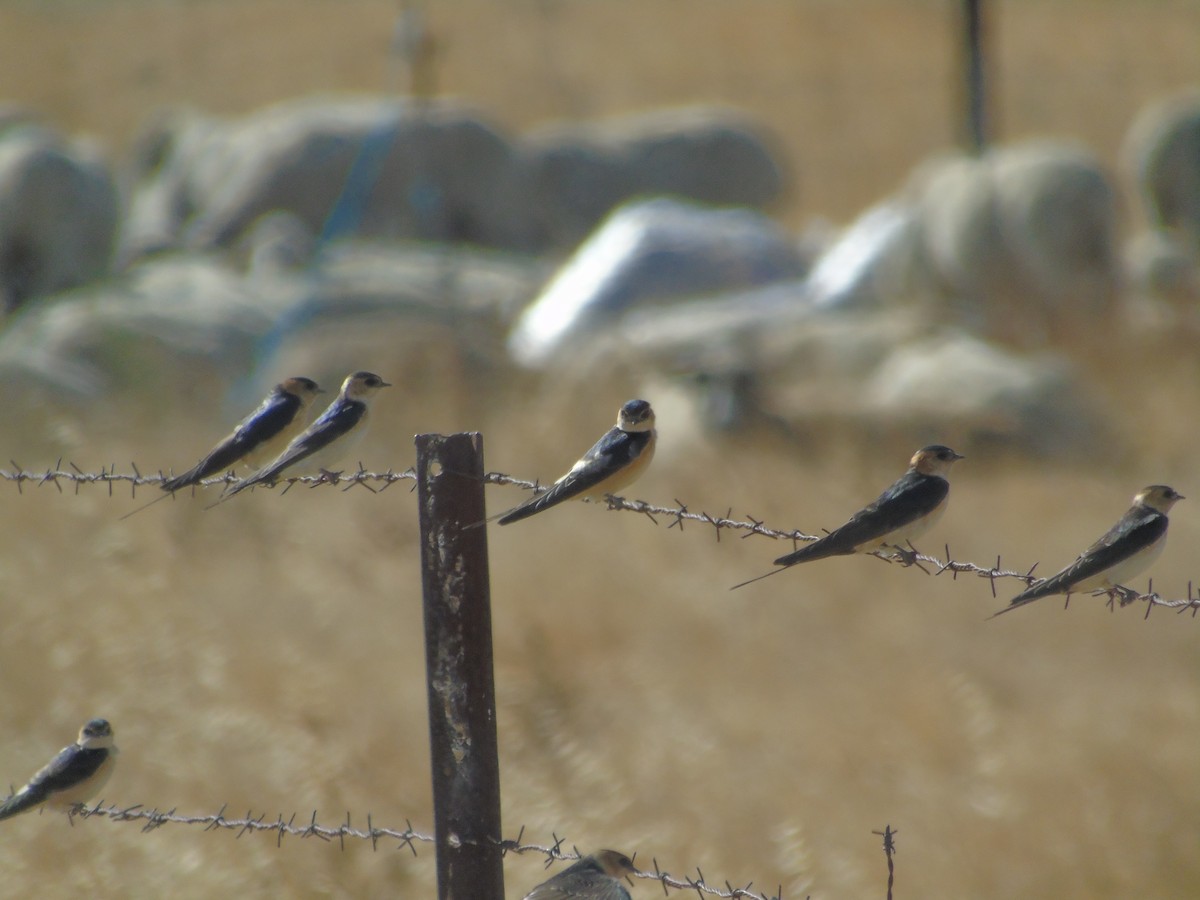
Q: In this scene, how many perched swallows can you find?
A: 7